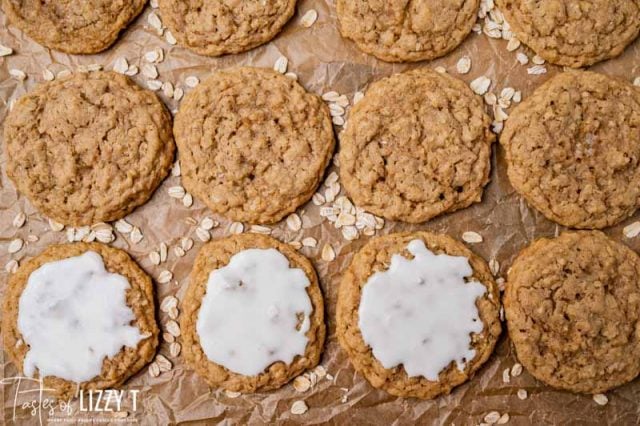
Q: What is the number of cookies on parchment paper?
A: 12